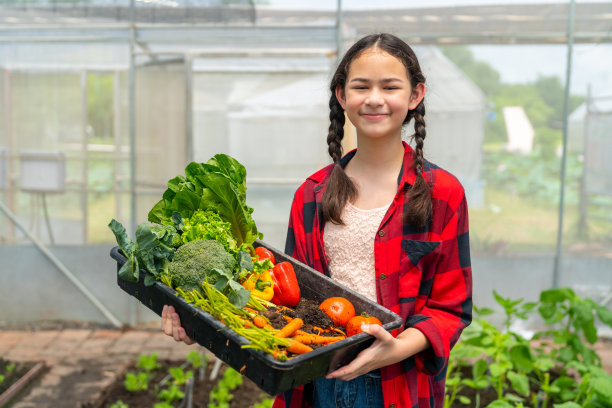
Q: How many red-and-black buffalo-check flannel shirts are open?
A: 1